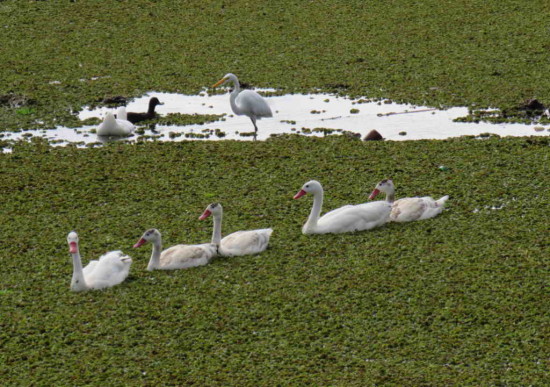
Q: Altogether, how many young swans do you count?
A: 3